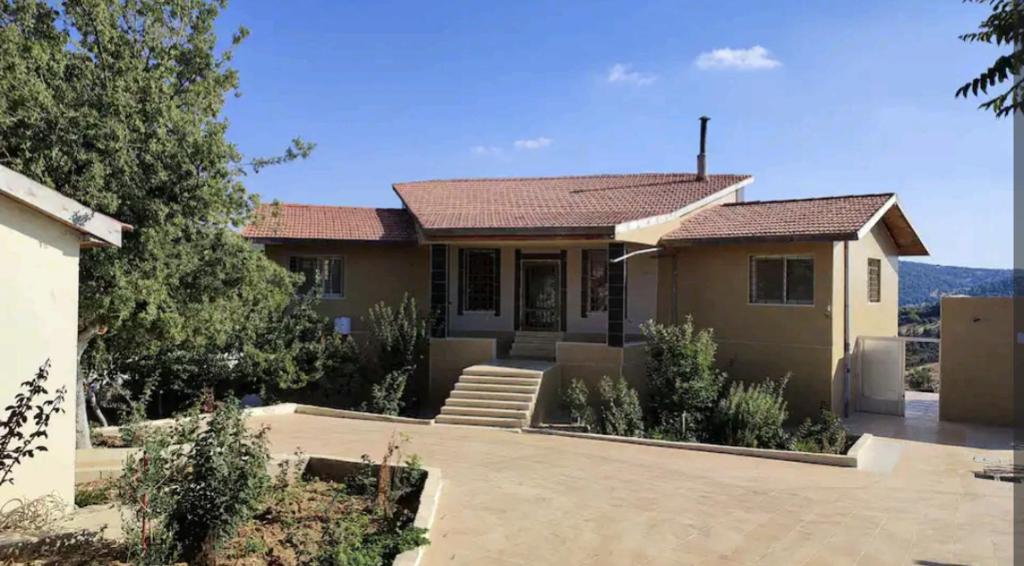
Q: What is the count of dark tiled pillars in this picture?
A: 2